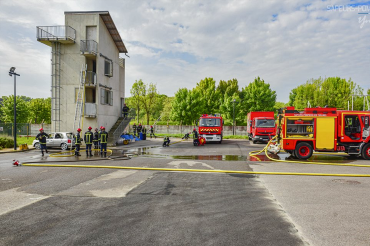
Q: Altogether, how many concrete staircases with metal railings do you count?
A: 1